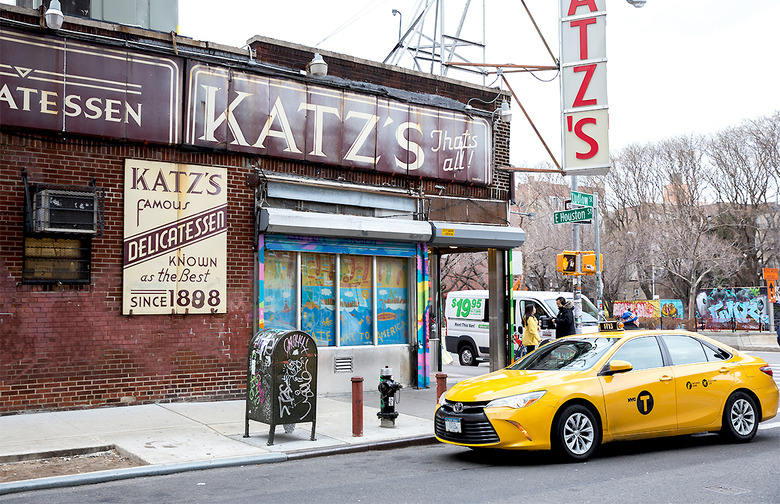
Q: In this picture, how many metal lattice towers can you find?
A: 1